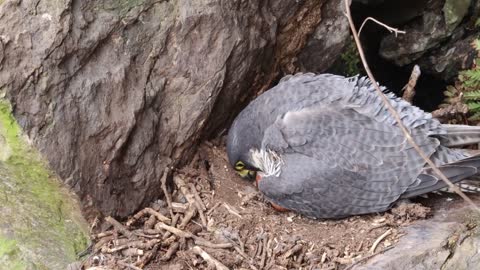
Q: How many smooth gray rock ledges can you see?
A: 1